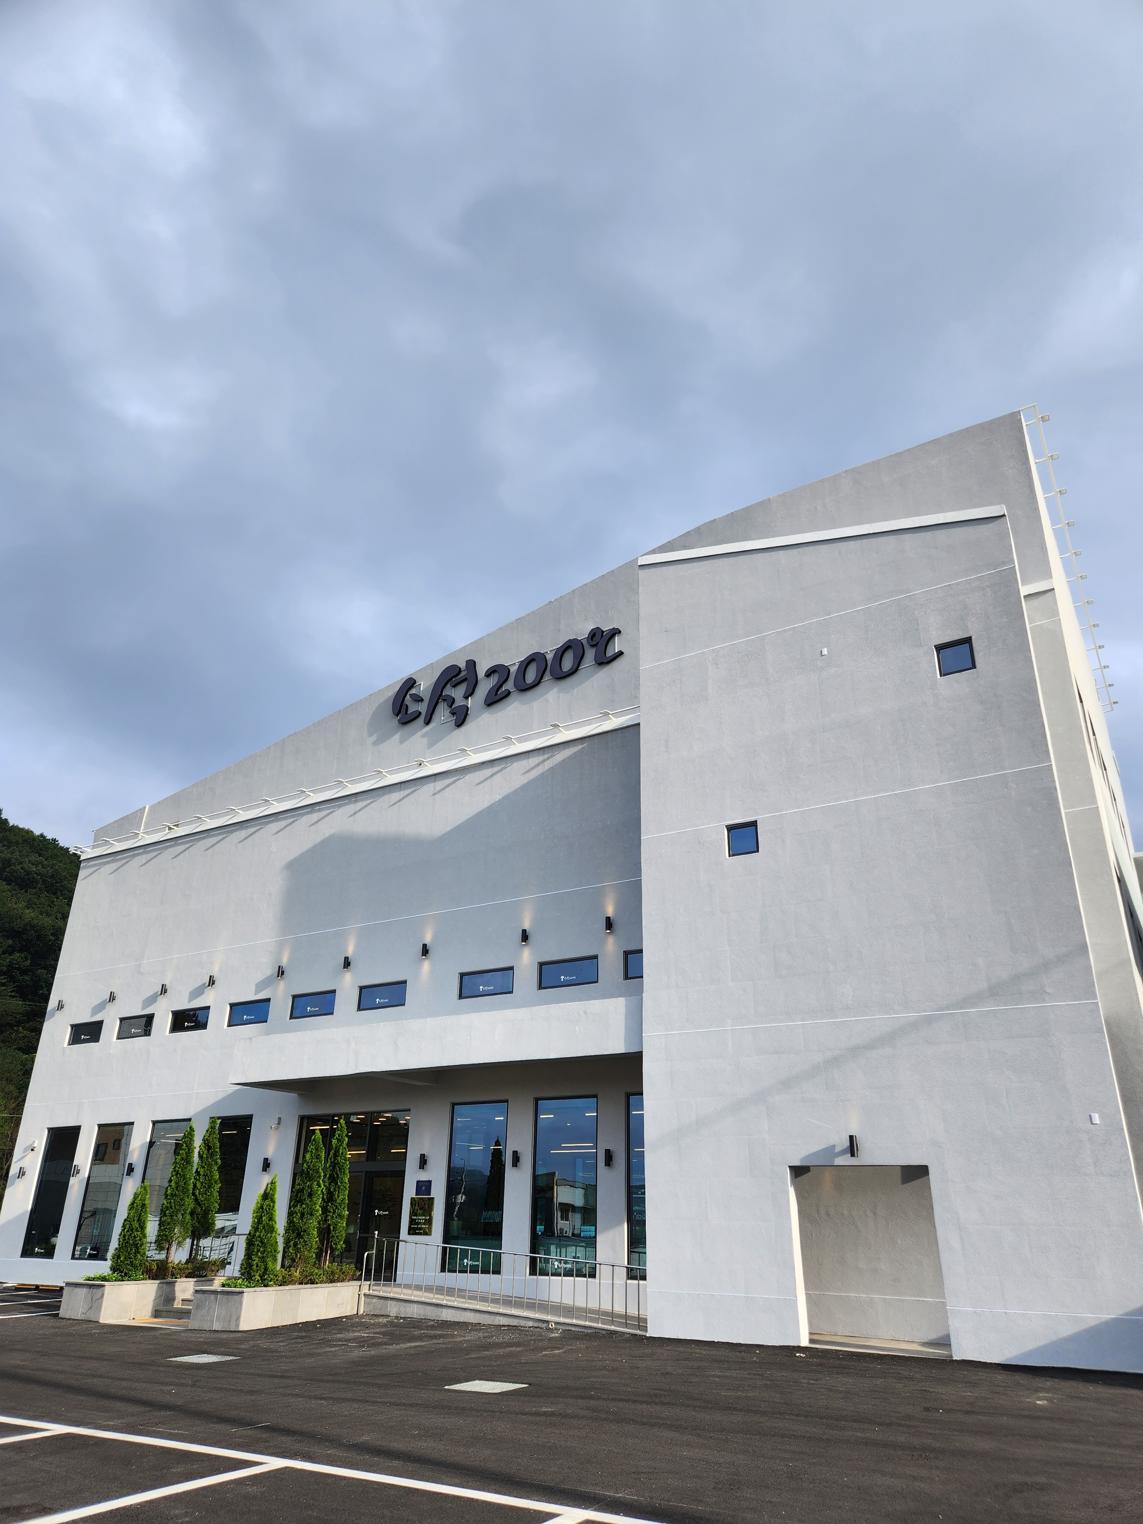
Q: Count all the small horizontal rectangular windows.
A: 9